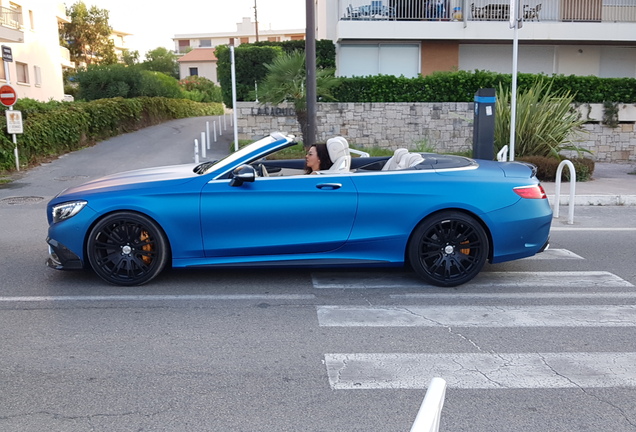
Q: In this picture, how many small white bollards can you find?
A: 7